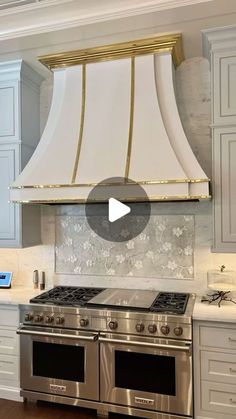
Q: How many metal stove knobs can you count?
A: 10